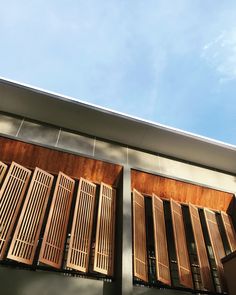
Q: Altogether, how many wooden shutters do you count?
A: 12